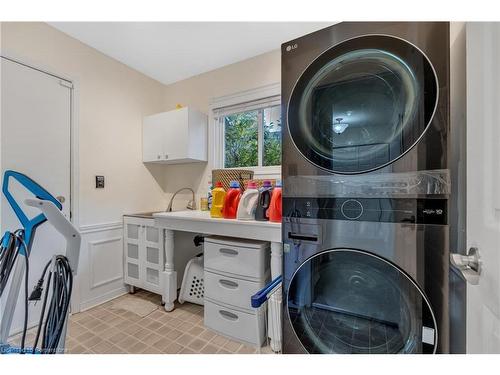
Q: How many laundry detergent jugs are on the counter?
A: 5